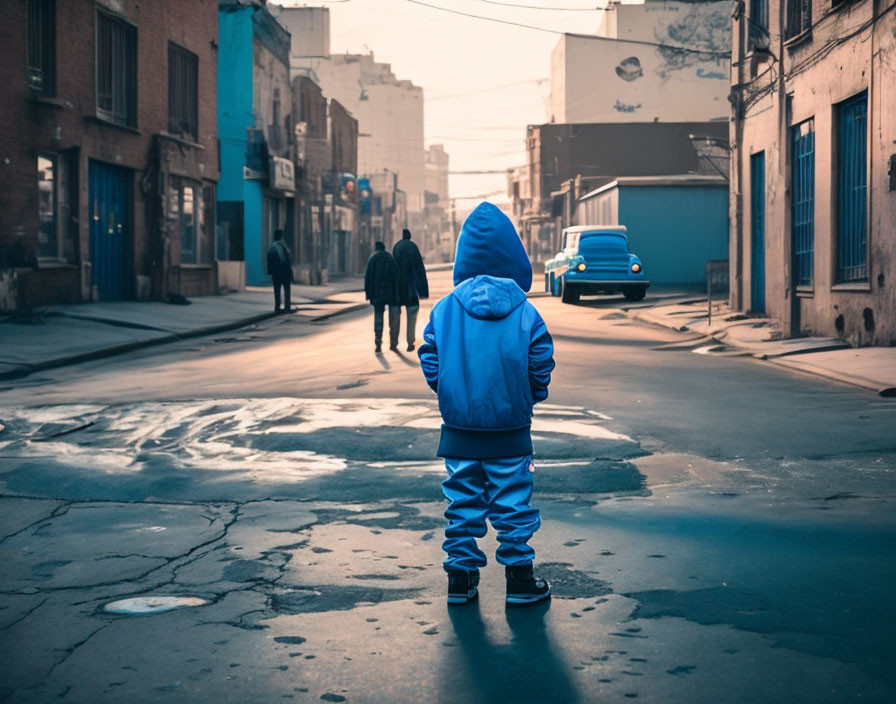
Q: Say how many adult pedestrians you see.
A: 3